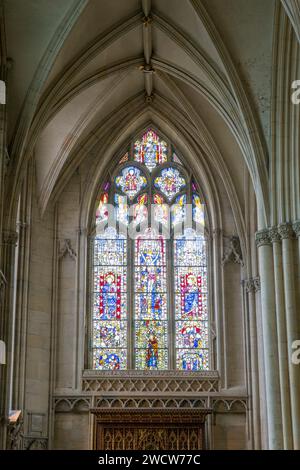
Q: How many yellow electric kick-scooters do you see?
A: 0